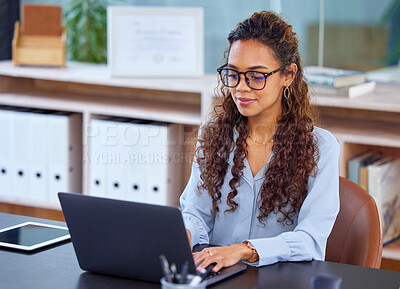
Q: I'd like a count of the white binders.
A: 8